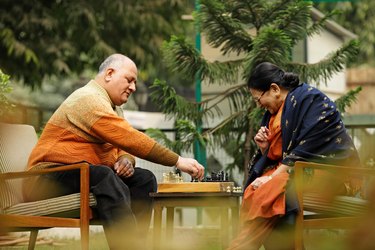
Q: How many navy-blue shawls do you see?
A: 1